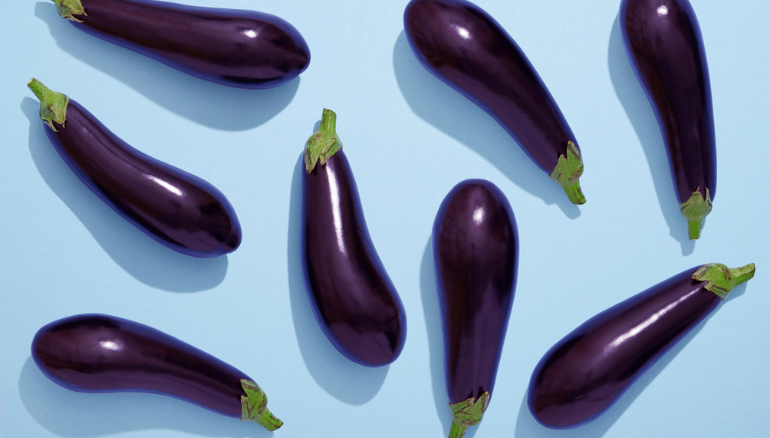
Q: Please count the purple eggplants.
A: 8